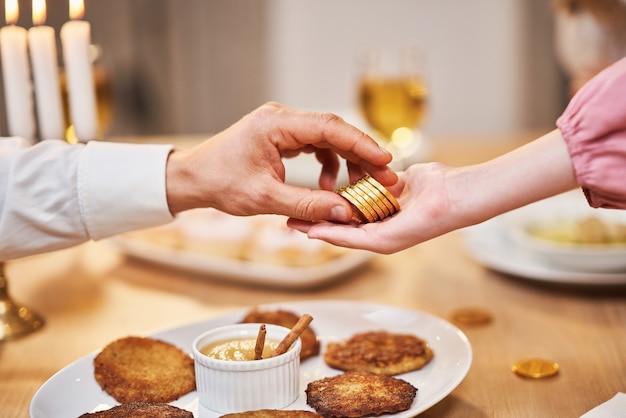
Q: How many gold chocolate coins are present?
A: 8